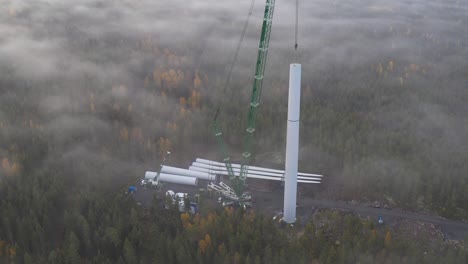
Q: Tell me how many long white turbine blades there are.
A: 3